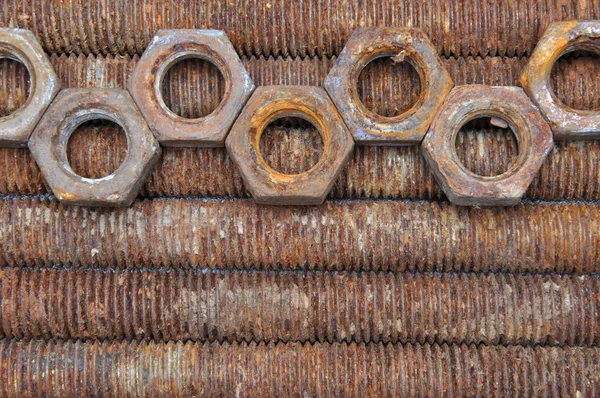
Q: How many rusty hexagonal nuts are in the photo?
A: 7